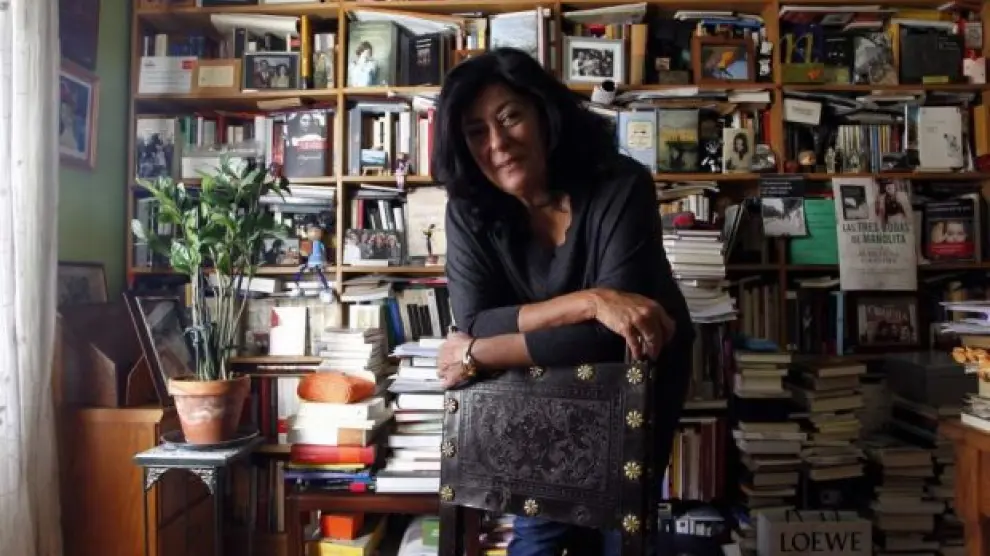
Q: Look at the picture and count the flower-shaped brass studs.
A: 10